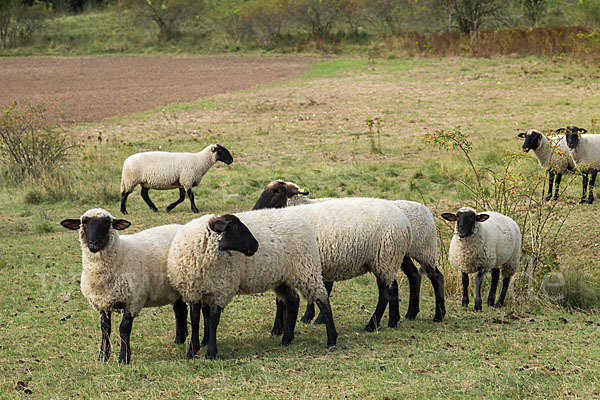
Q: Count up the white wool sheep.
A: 8